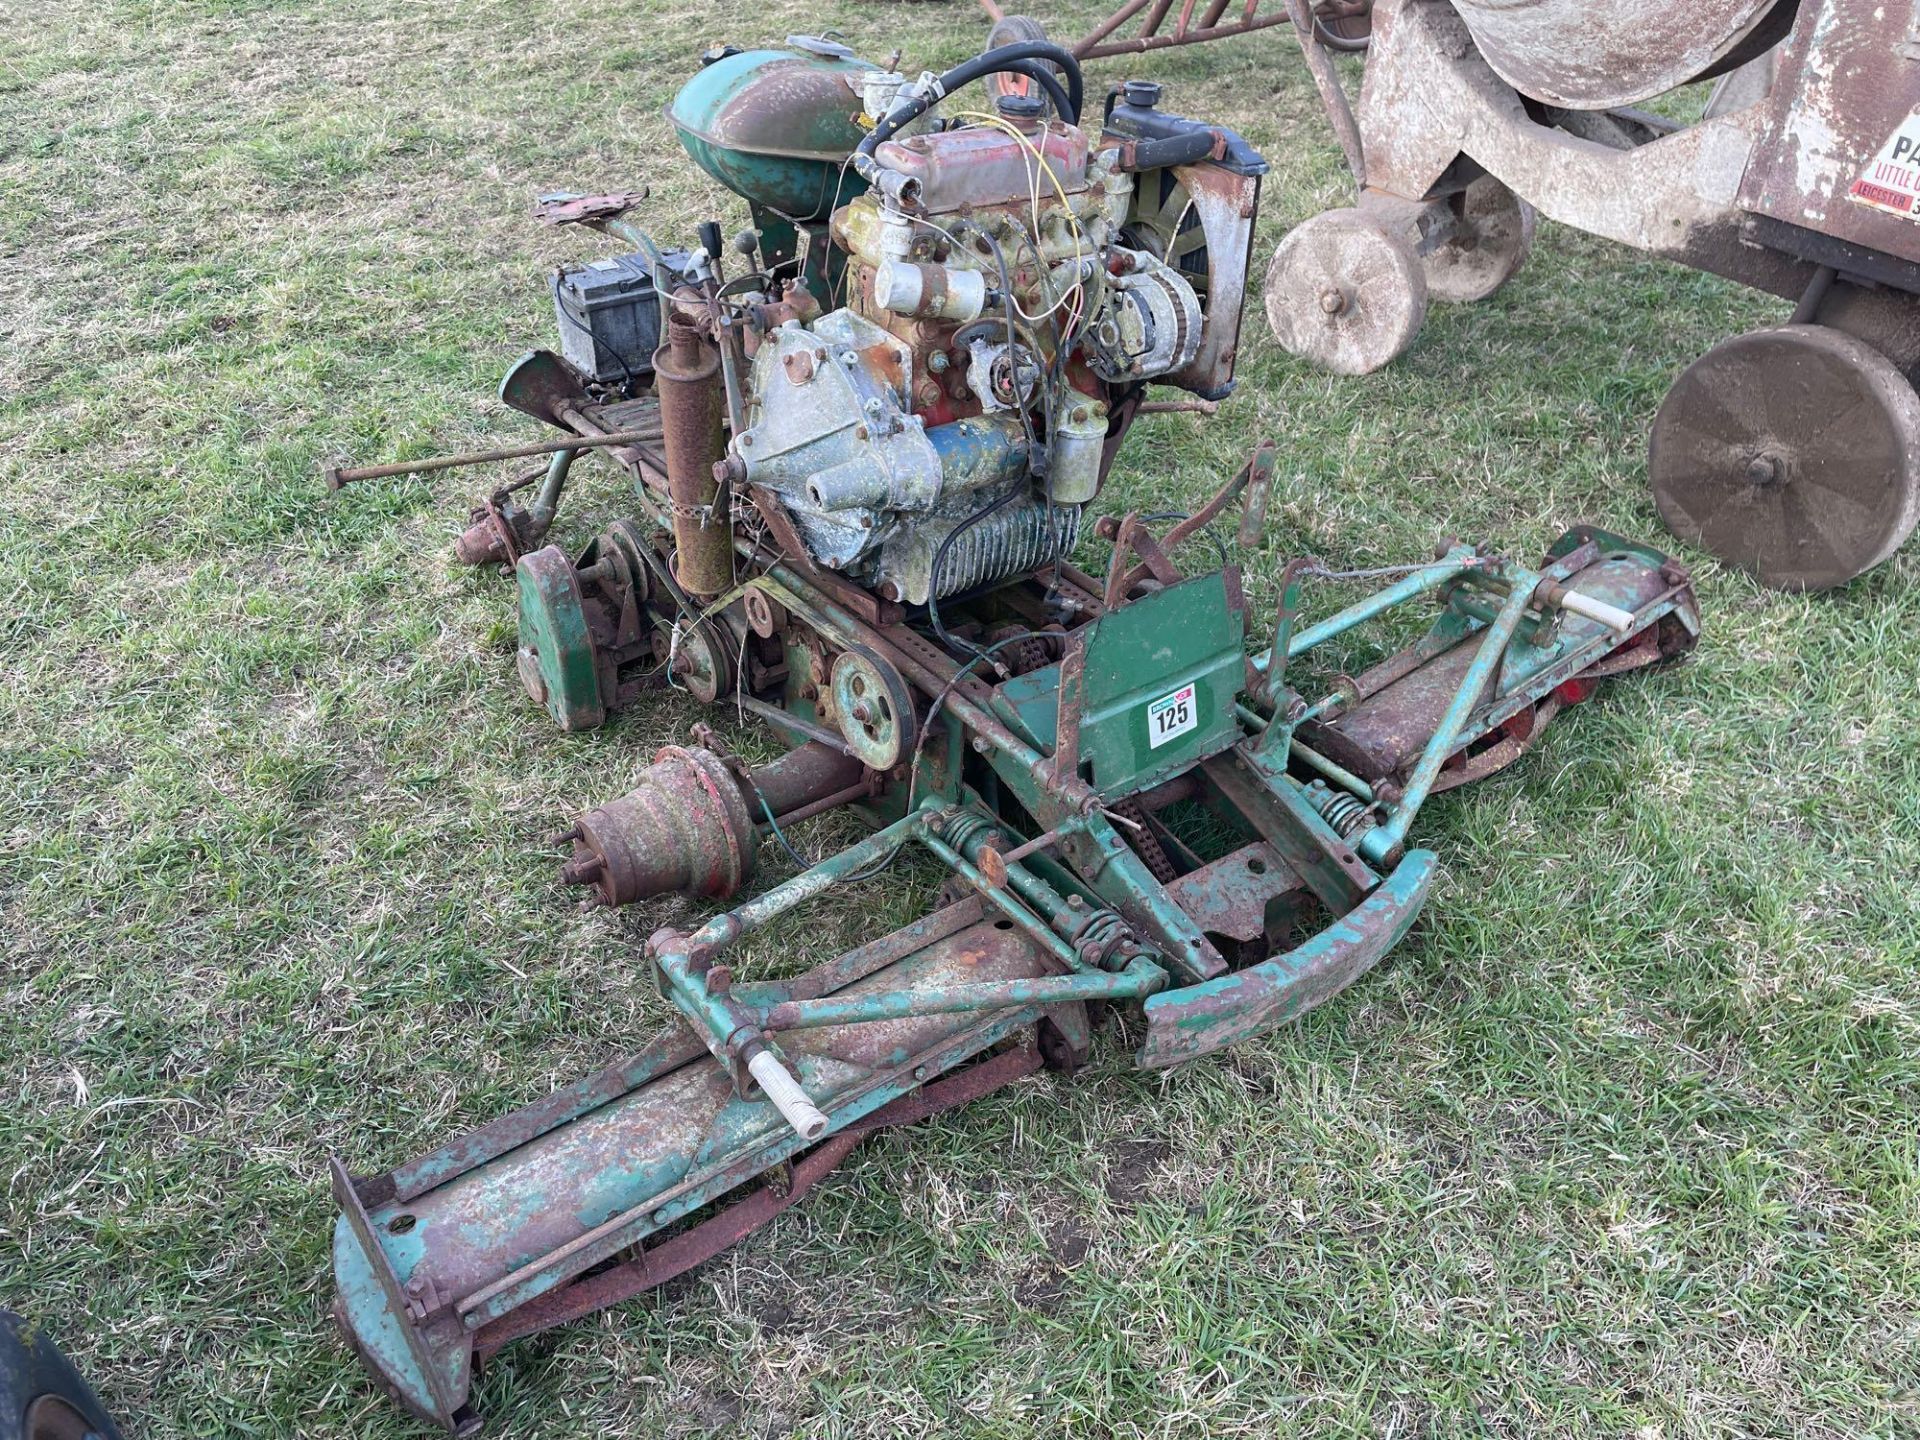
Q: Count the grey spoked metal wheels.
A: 3